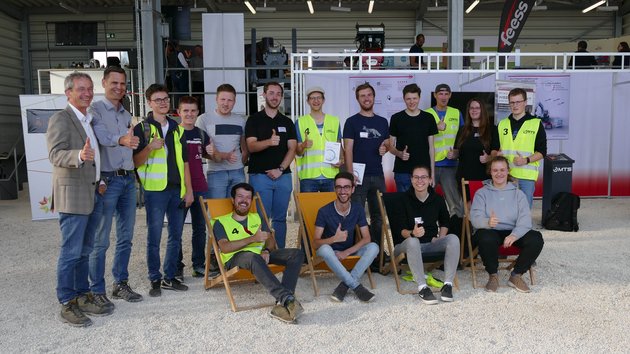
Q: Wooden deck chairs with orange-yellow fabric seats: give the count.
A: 2